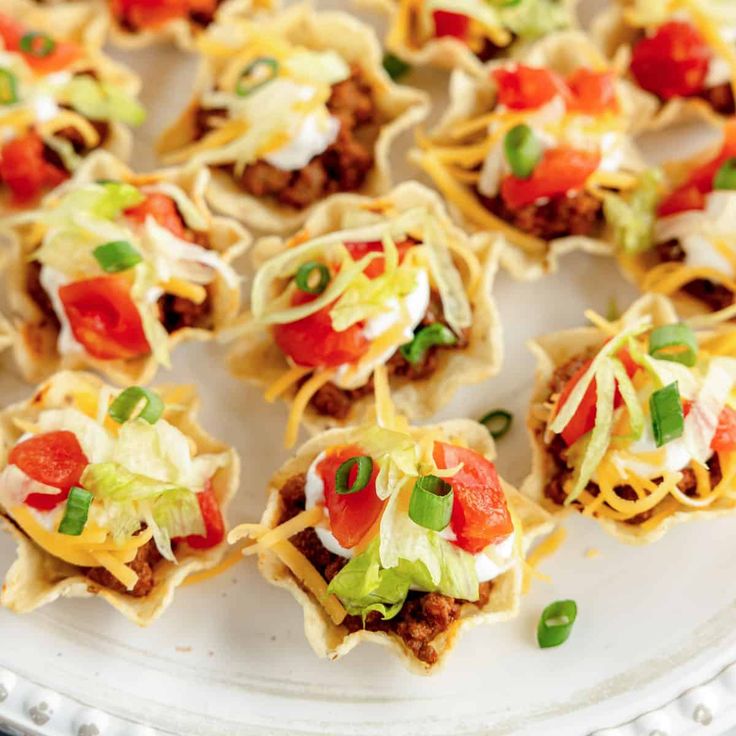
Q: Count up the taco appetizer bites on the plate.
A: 12